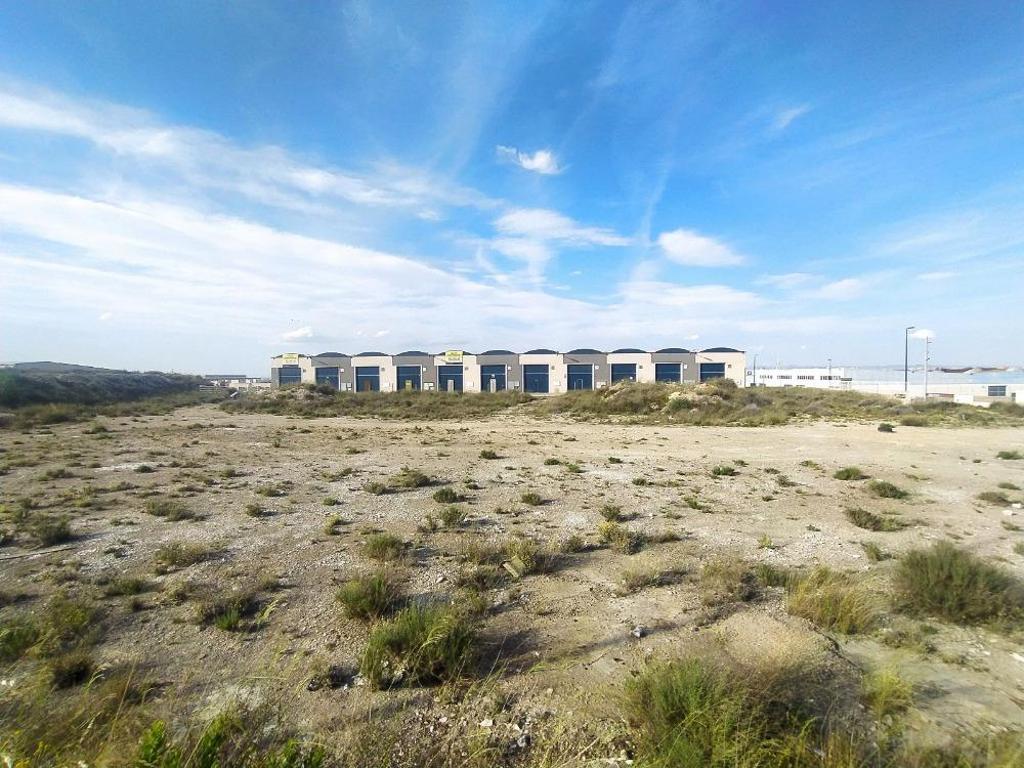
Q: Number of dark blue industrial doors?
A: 11